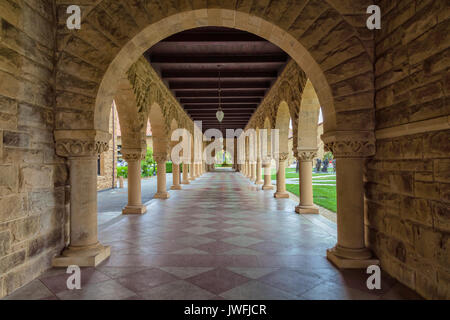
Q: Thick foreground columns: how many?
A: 2